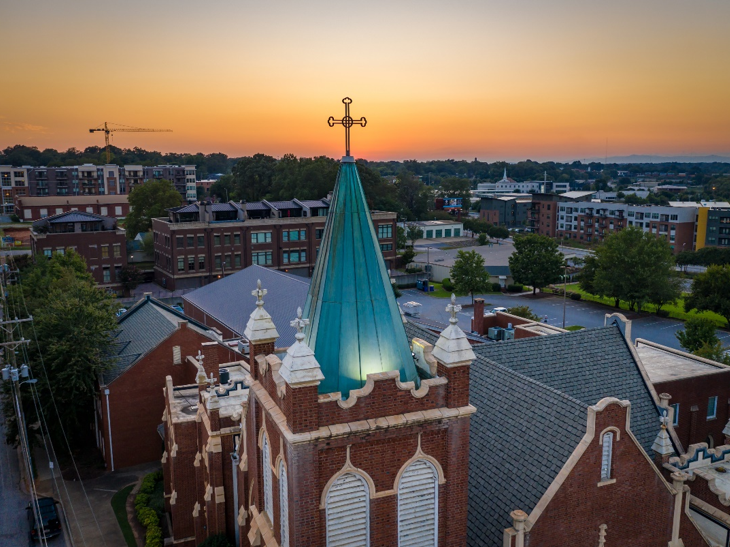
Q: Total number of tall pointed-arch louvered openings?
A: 4